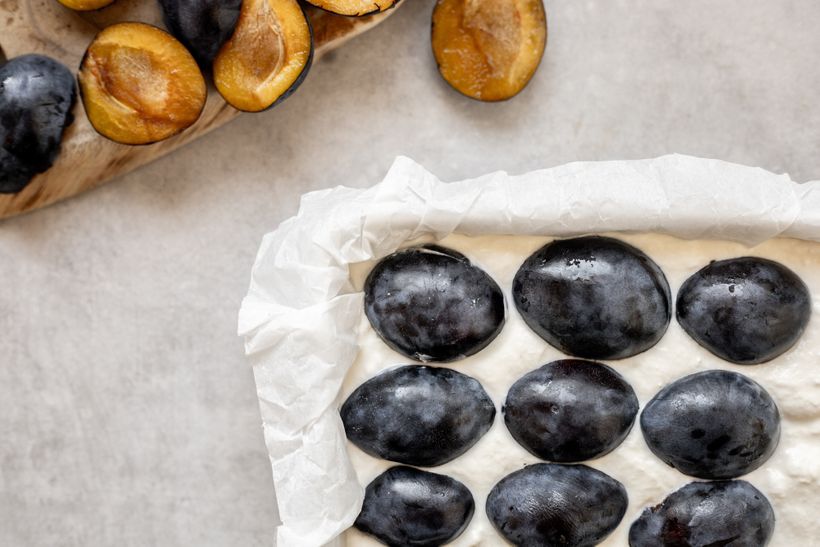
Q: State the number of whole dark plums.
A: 11